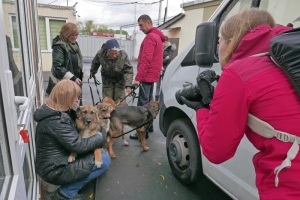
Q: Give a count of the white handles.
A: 1